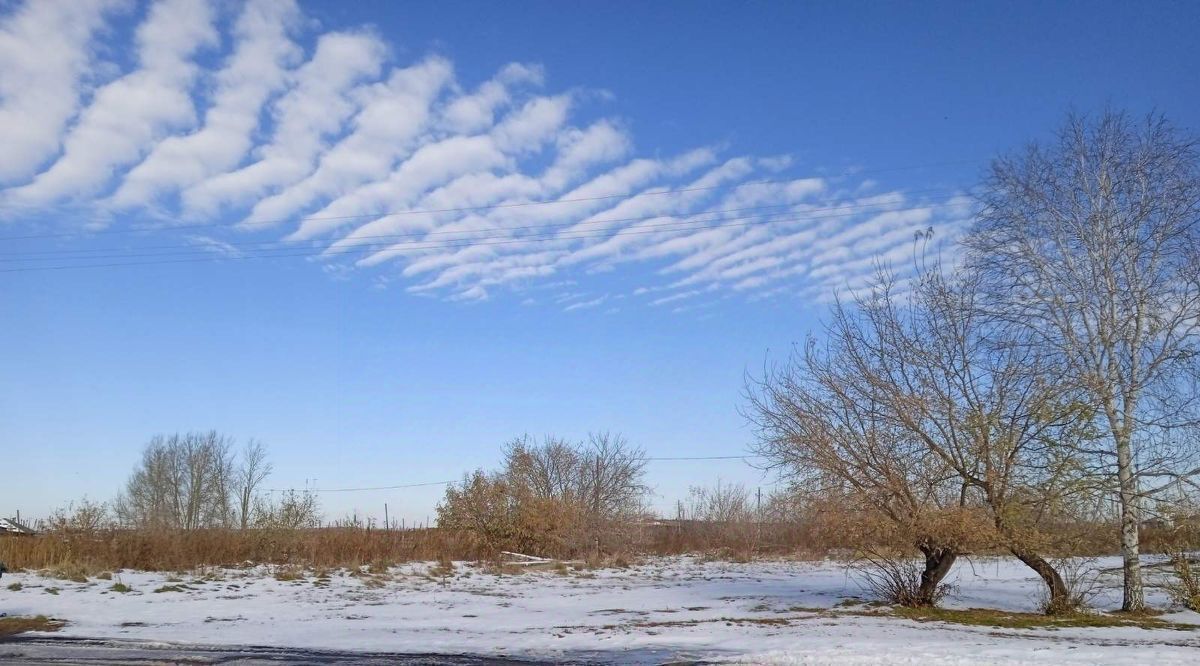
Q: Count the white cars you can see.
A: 0